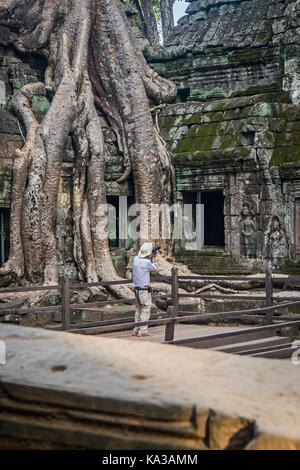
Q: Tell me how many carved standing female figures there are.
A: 2